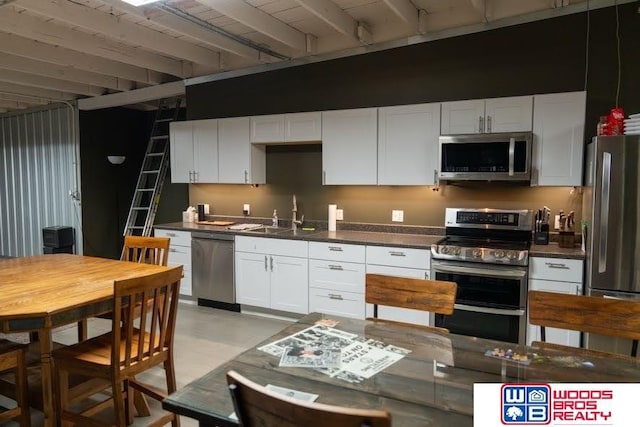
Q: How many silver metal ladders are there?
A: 1